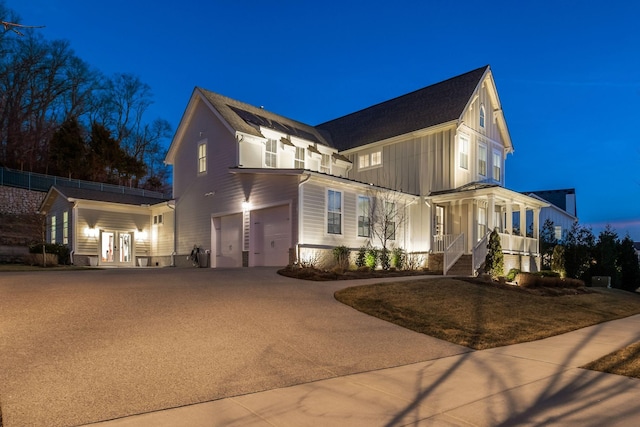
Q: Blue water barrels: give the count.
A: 0